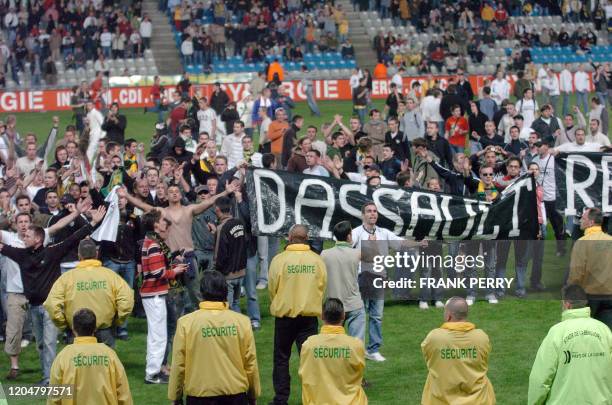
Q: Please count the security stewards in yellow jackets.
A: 7